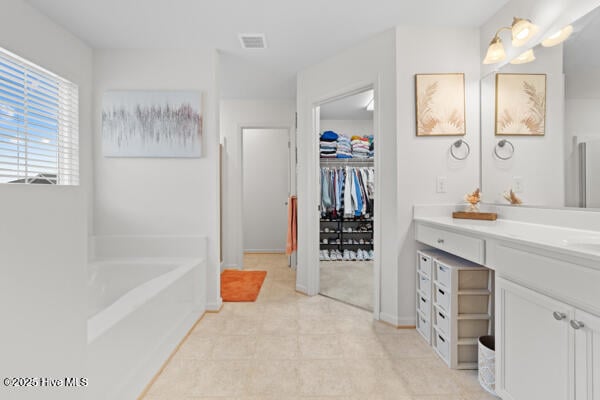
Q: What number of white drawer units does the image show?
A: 2